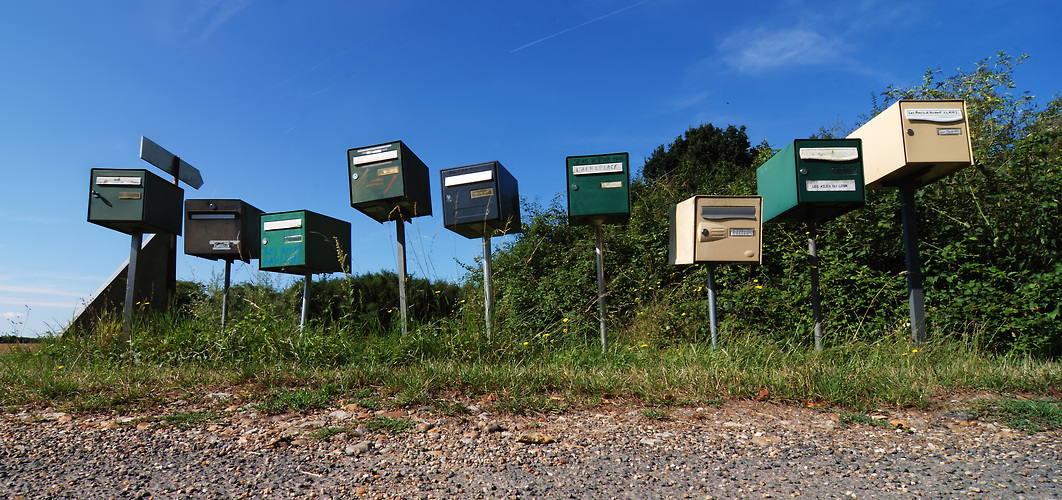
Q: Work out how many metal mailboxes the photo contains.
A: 9